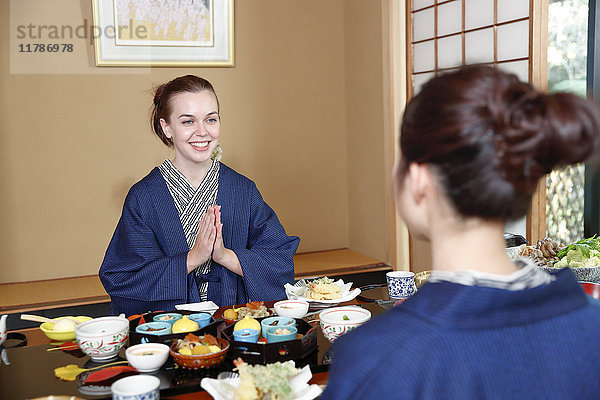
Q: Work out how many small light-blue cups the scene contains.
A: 6